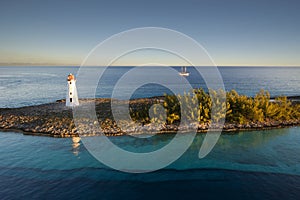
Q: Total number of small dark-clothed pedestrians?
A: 0